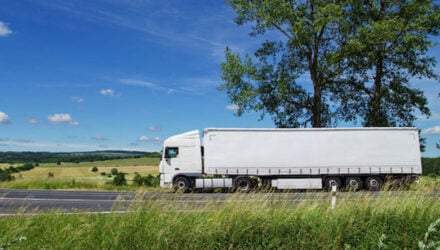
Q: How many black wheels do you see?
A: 5